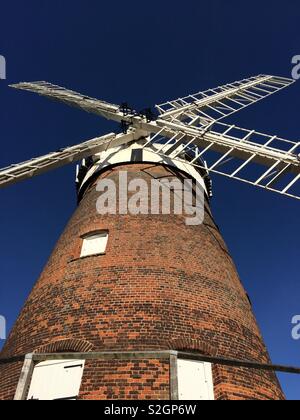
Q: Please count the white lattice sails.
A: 4